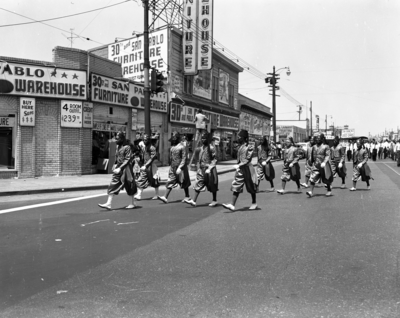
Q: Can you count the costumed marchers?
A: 11